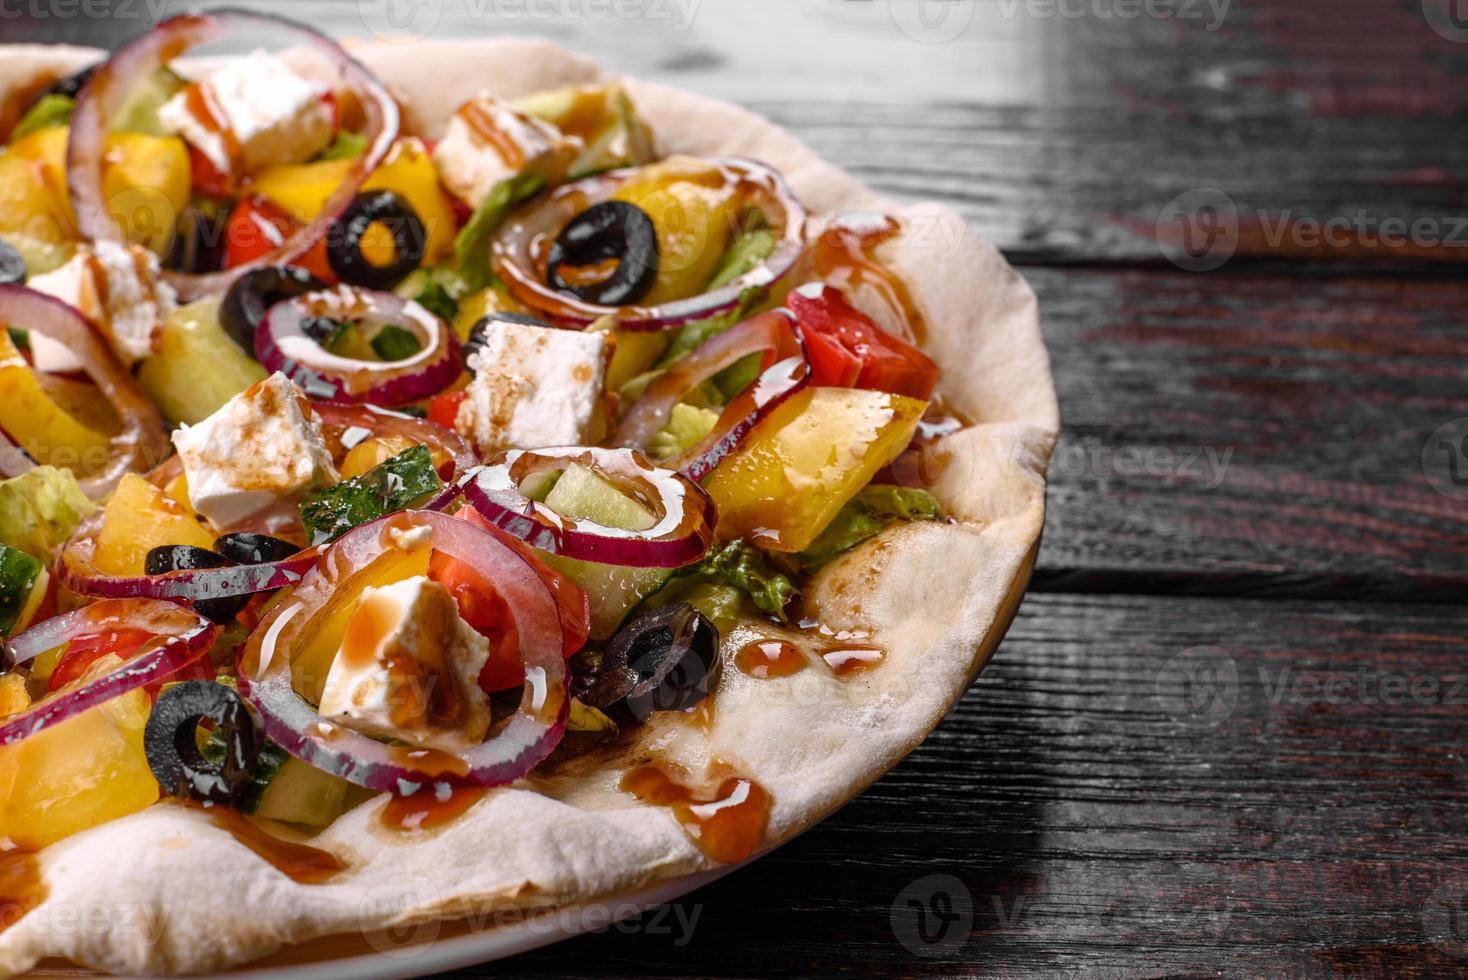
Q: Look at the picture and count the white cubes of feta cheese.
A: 6